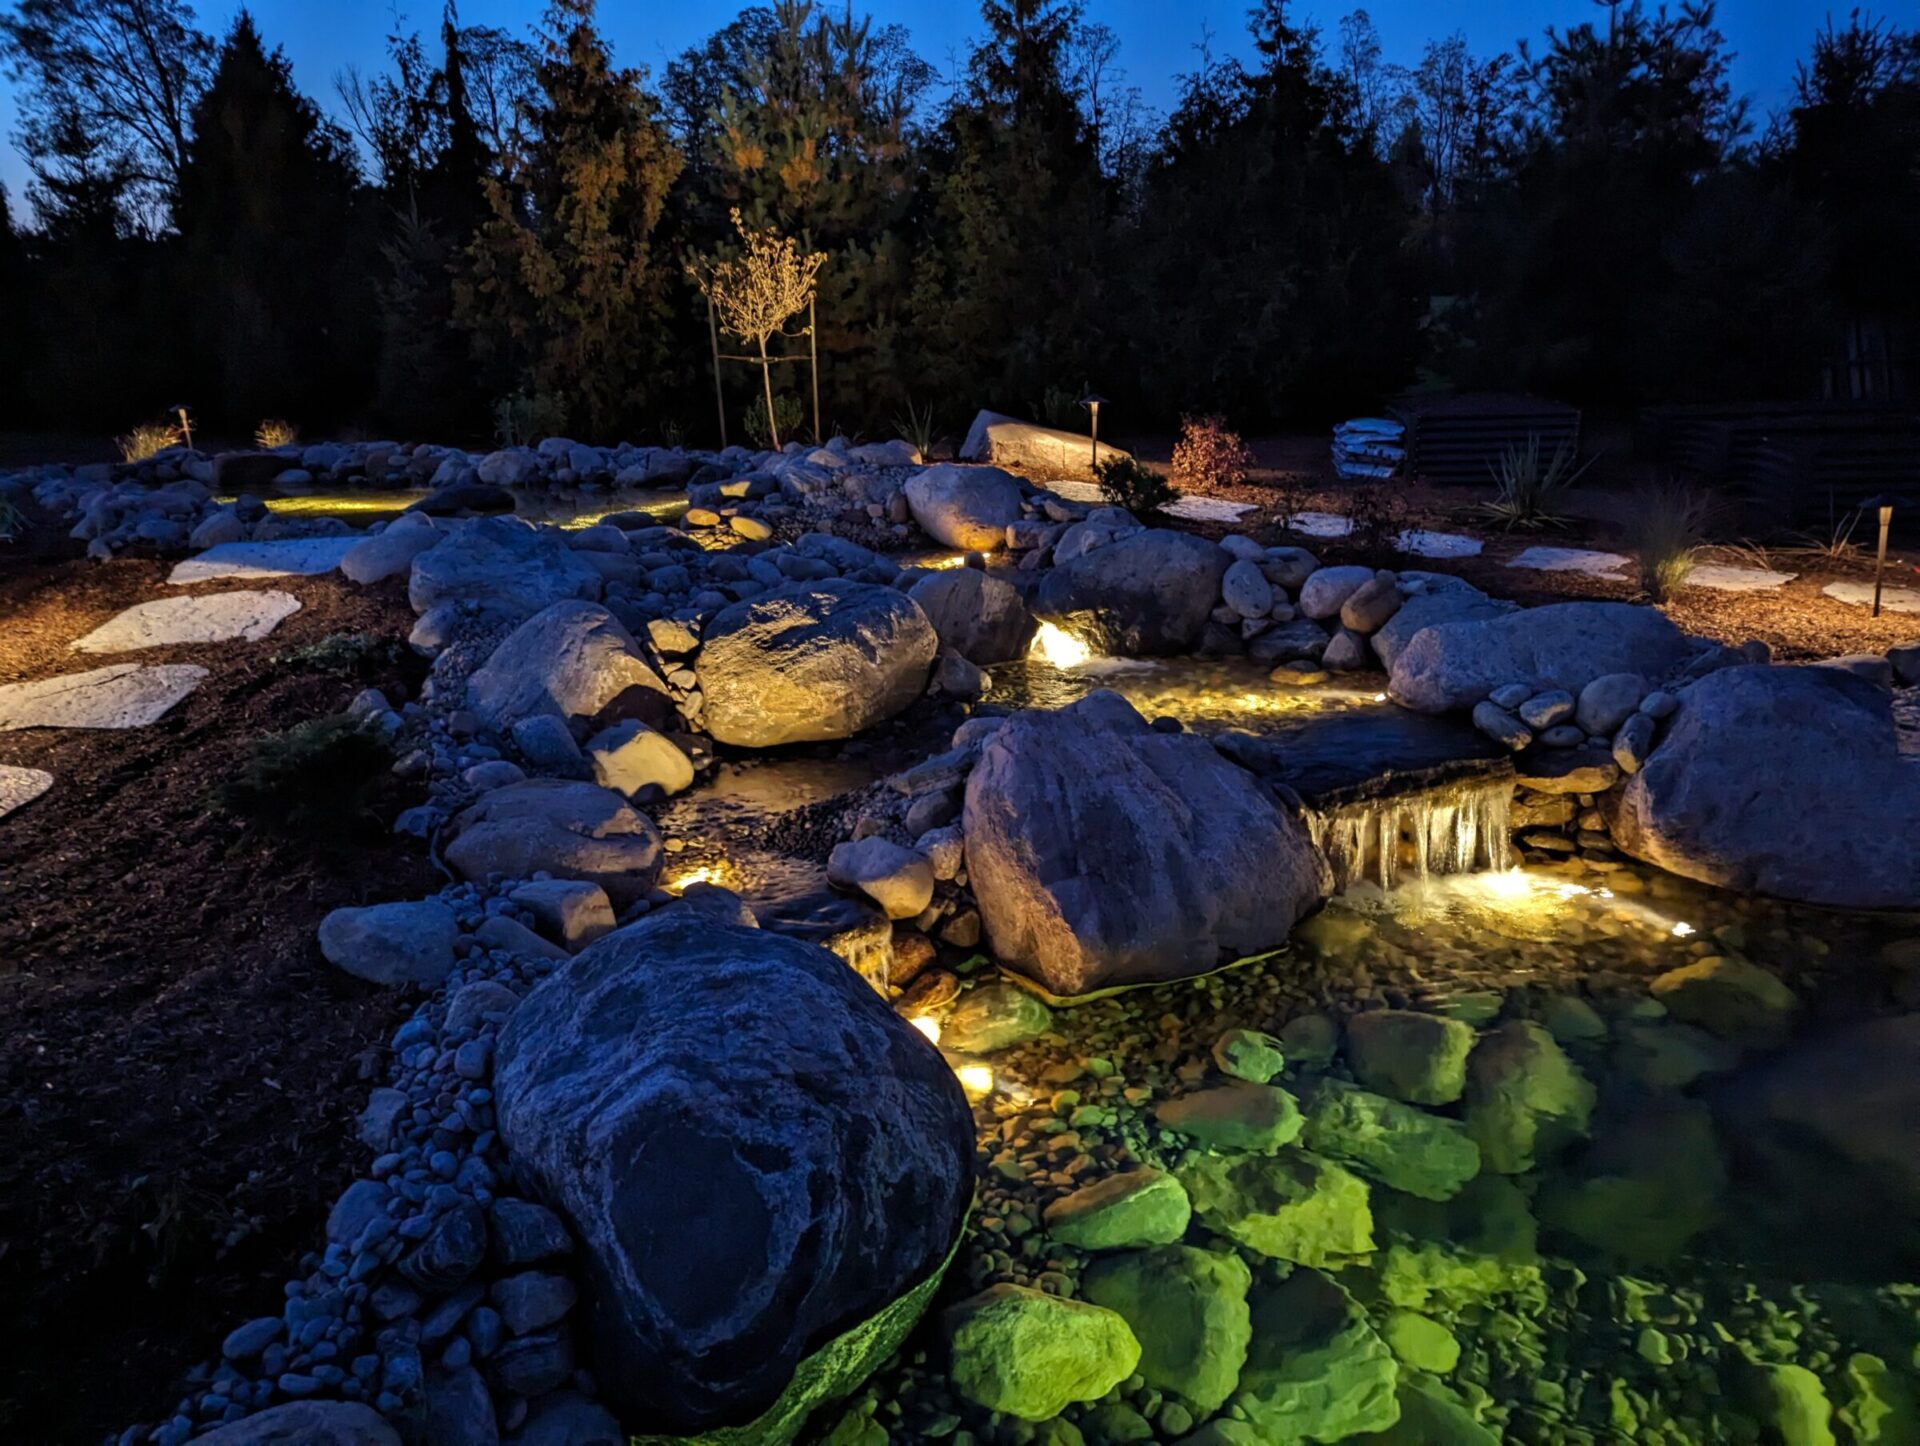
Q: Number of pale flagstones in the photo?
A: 11